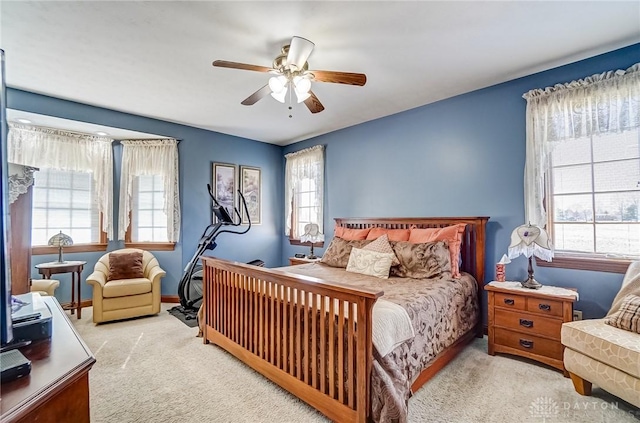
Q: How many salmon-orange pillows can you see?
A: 3